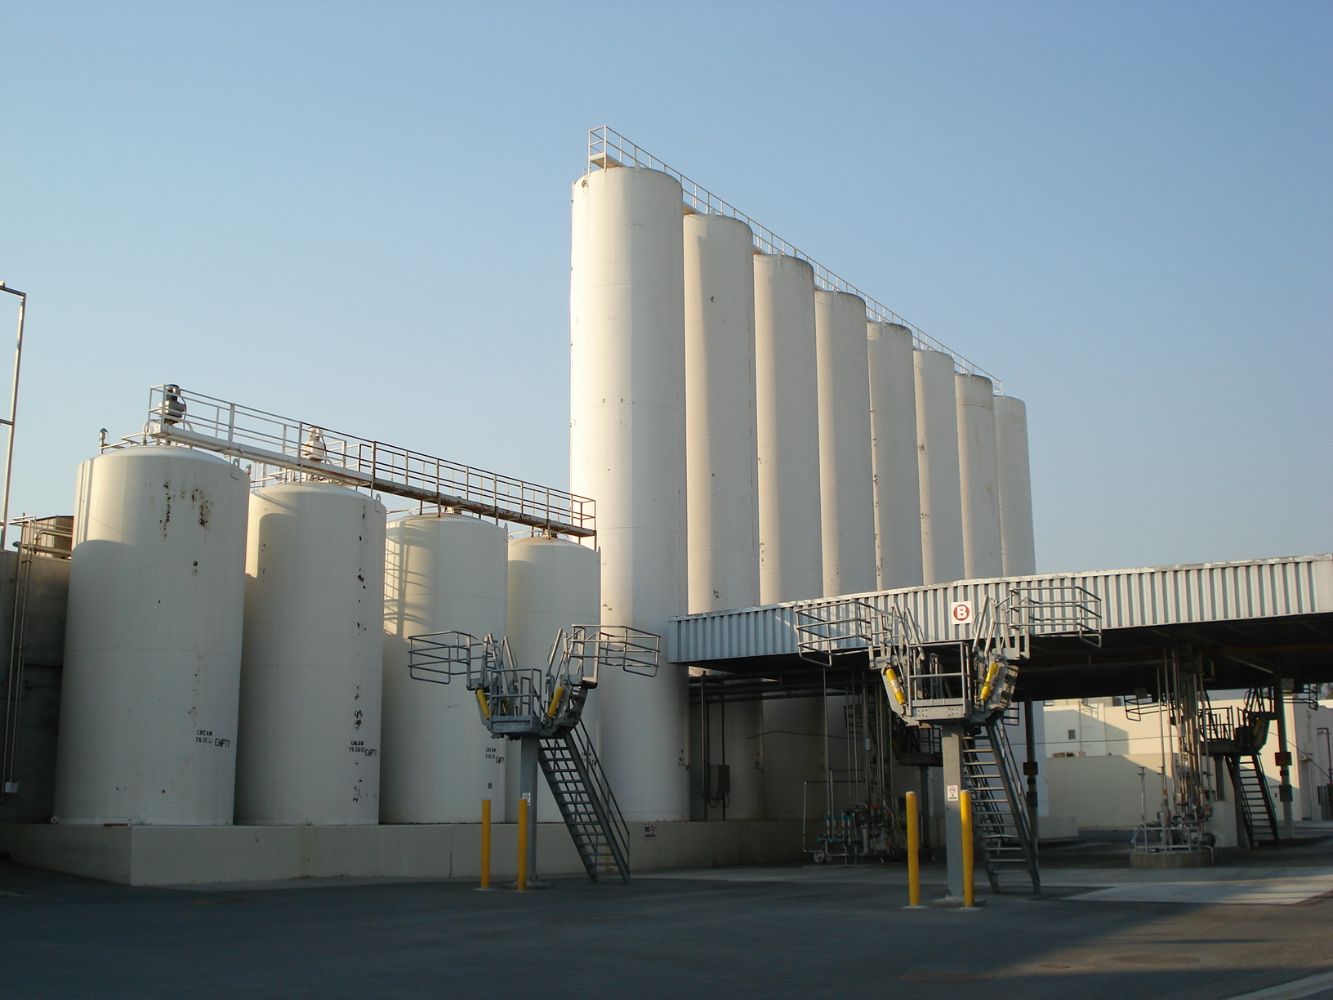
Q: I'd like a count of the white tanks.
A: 12